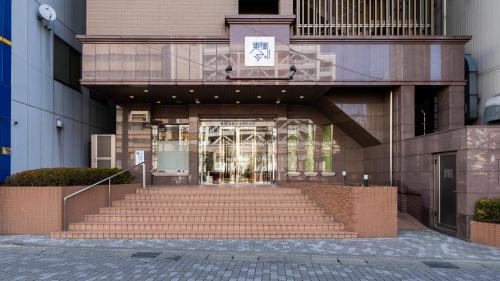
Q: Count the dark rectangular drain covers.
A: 2